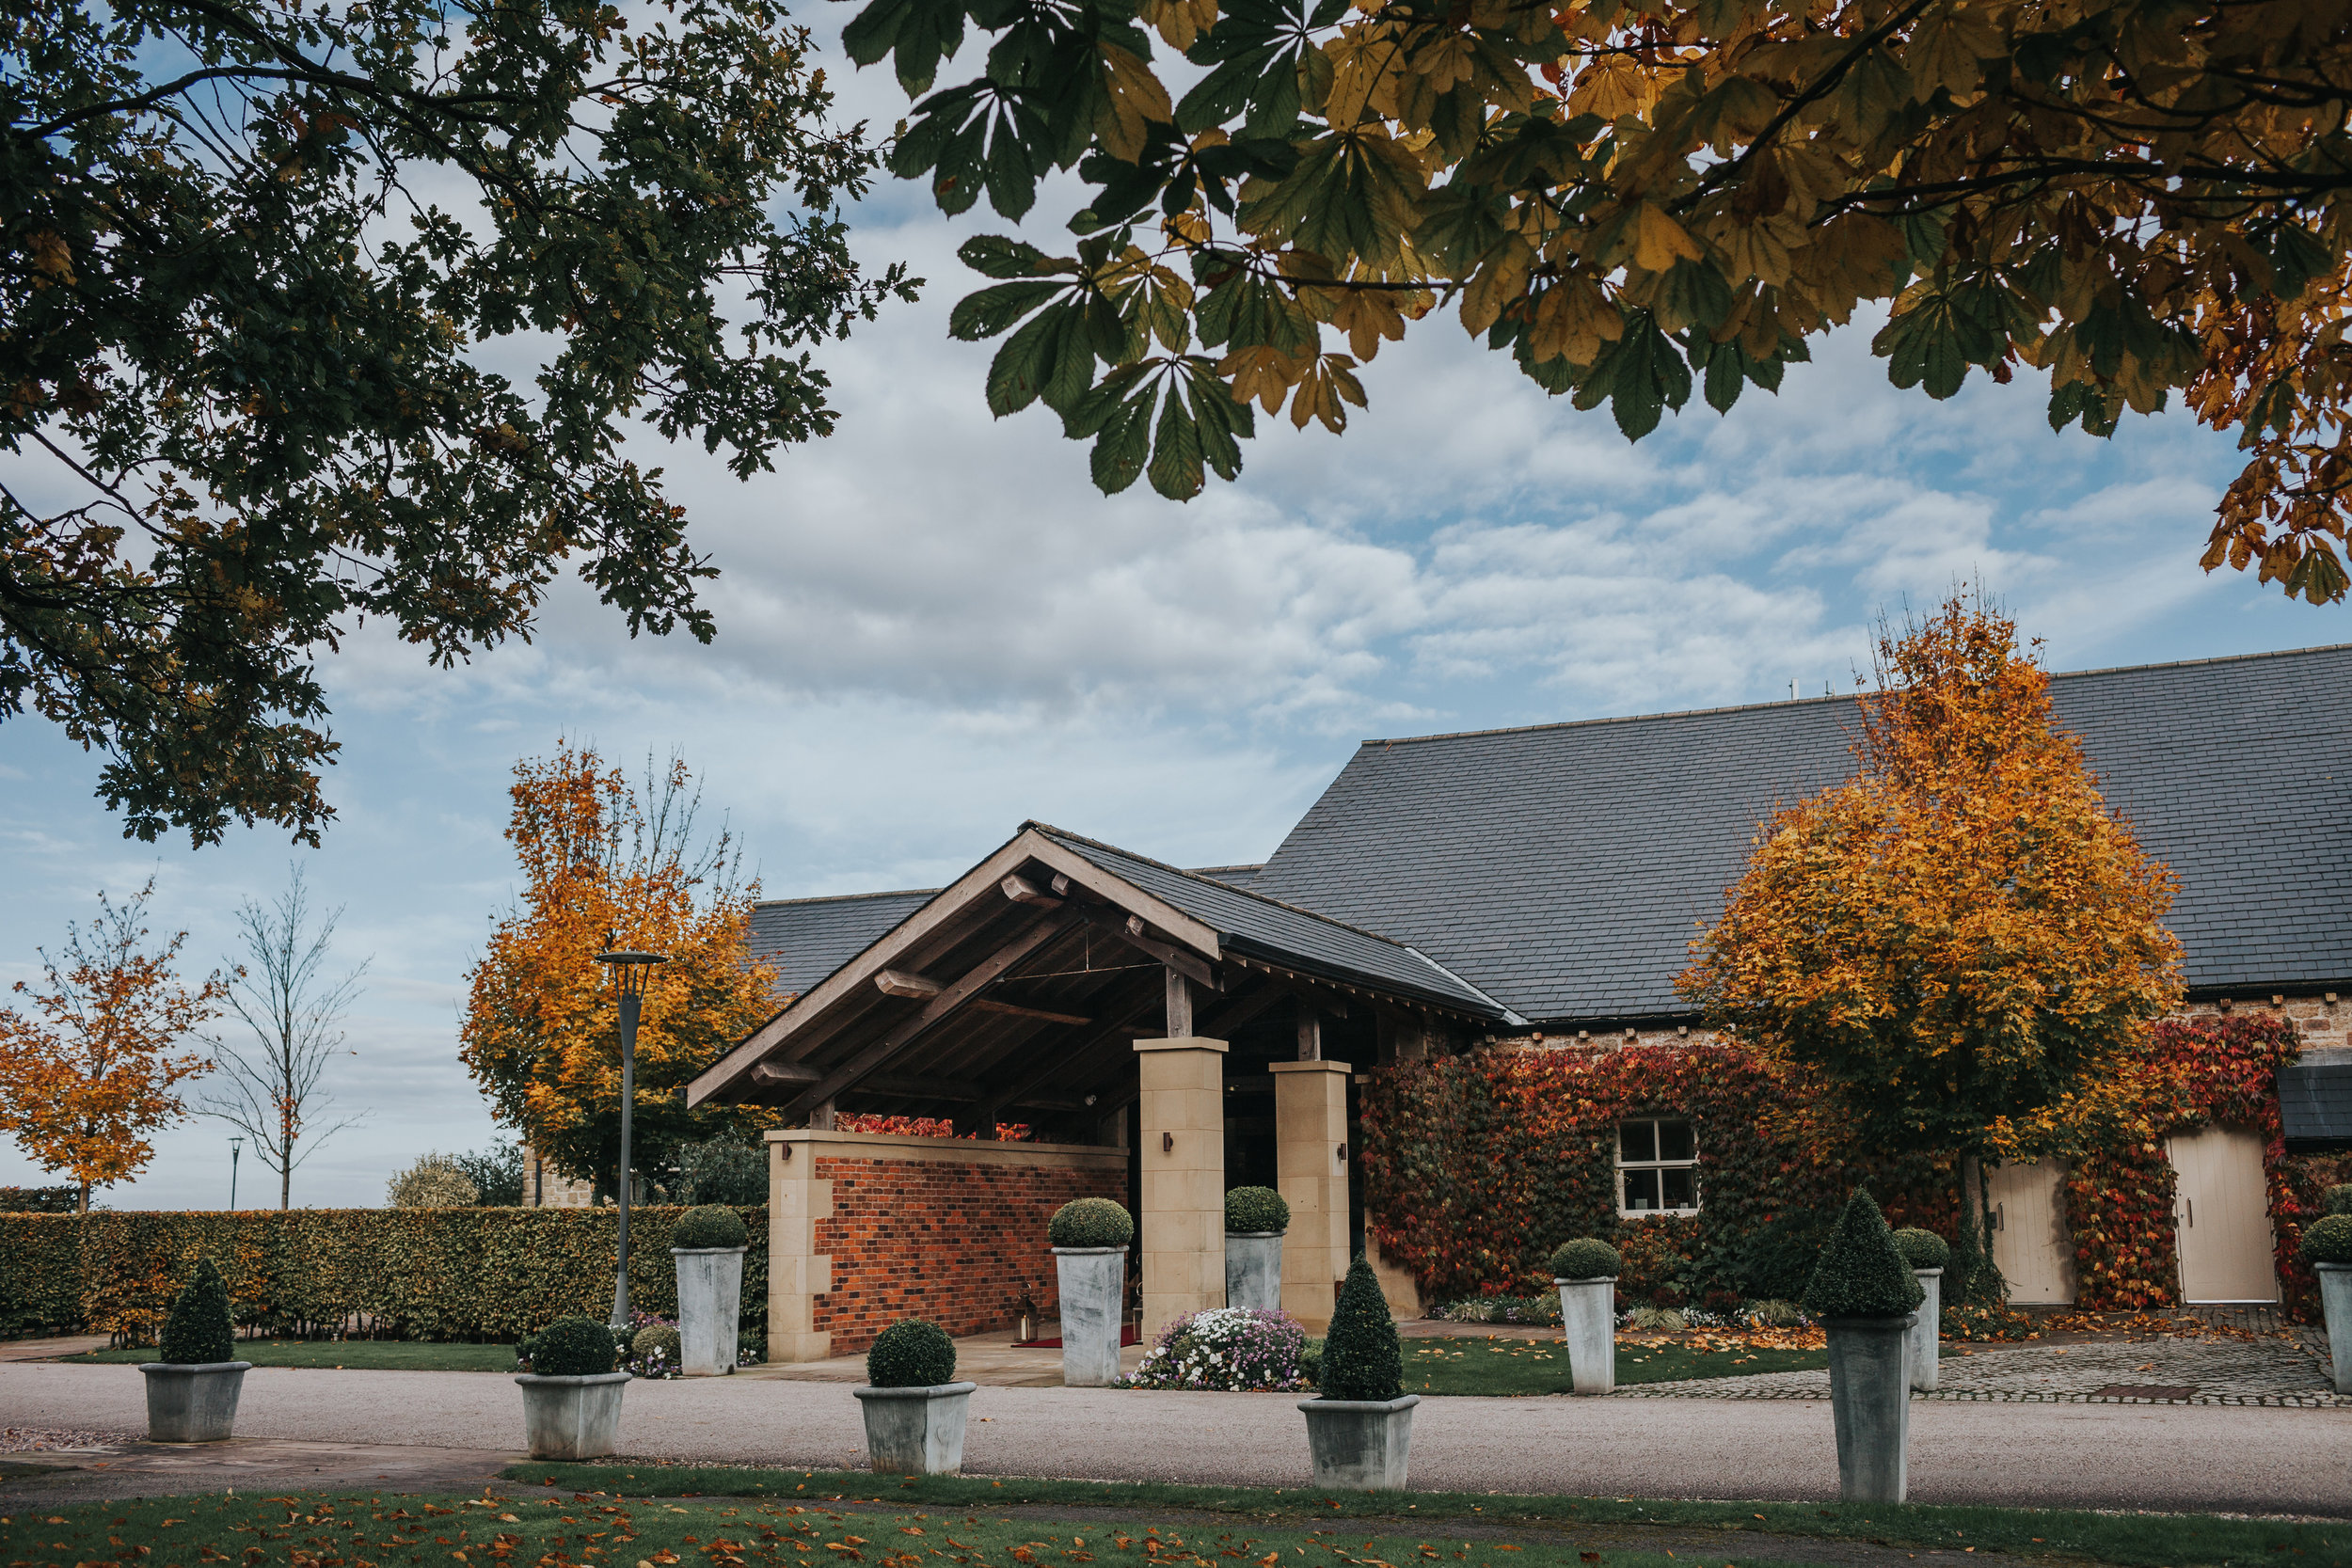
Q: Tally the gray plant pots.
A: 11